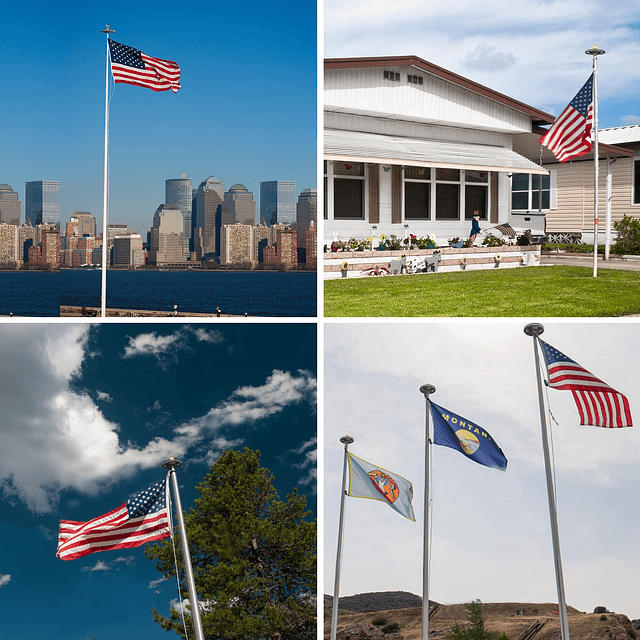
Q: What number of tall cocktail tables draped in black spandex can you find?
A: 0